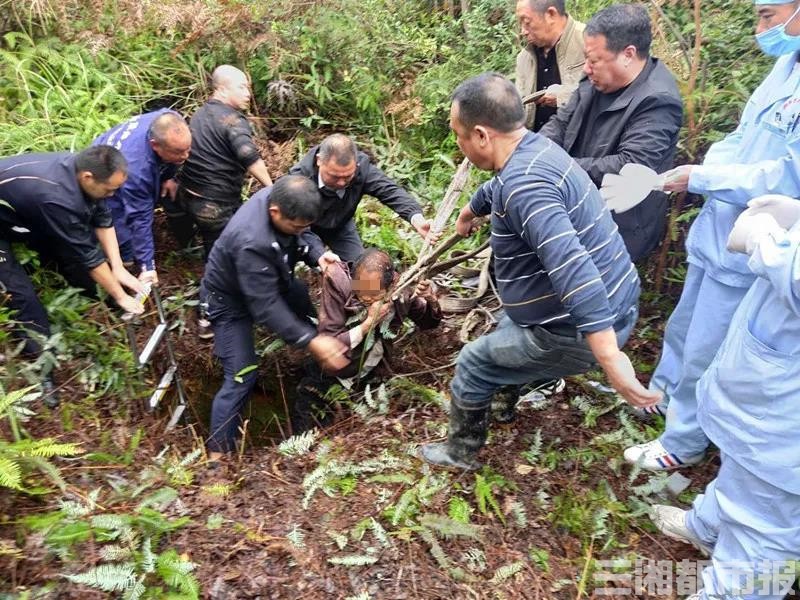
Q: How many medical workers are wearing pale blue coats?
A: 2